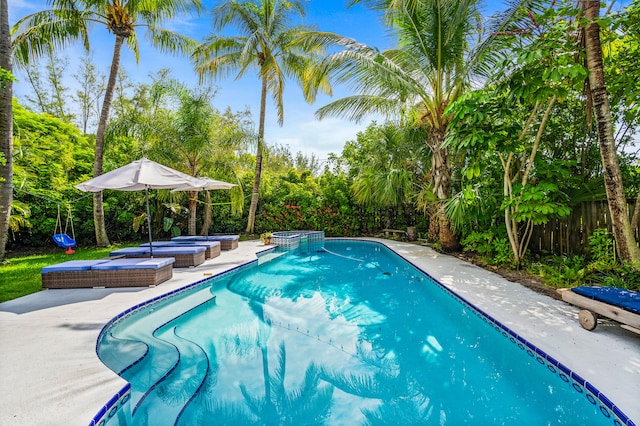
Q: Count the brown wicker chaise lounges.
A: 4